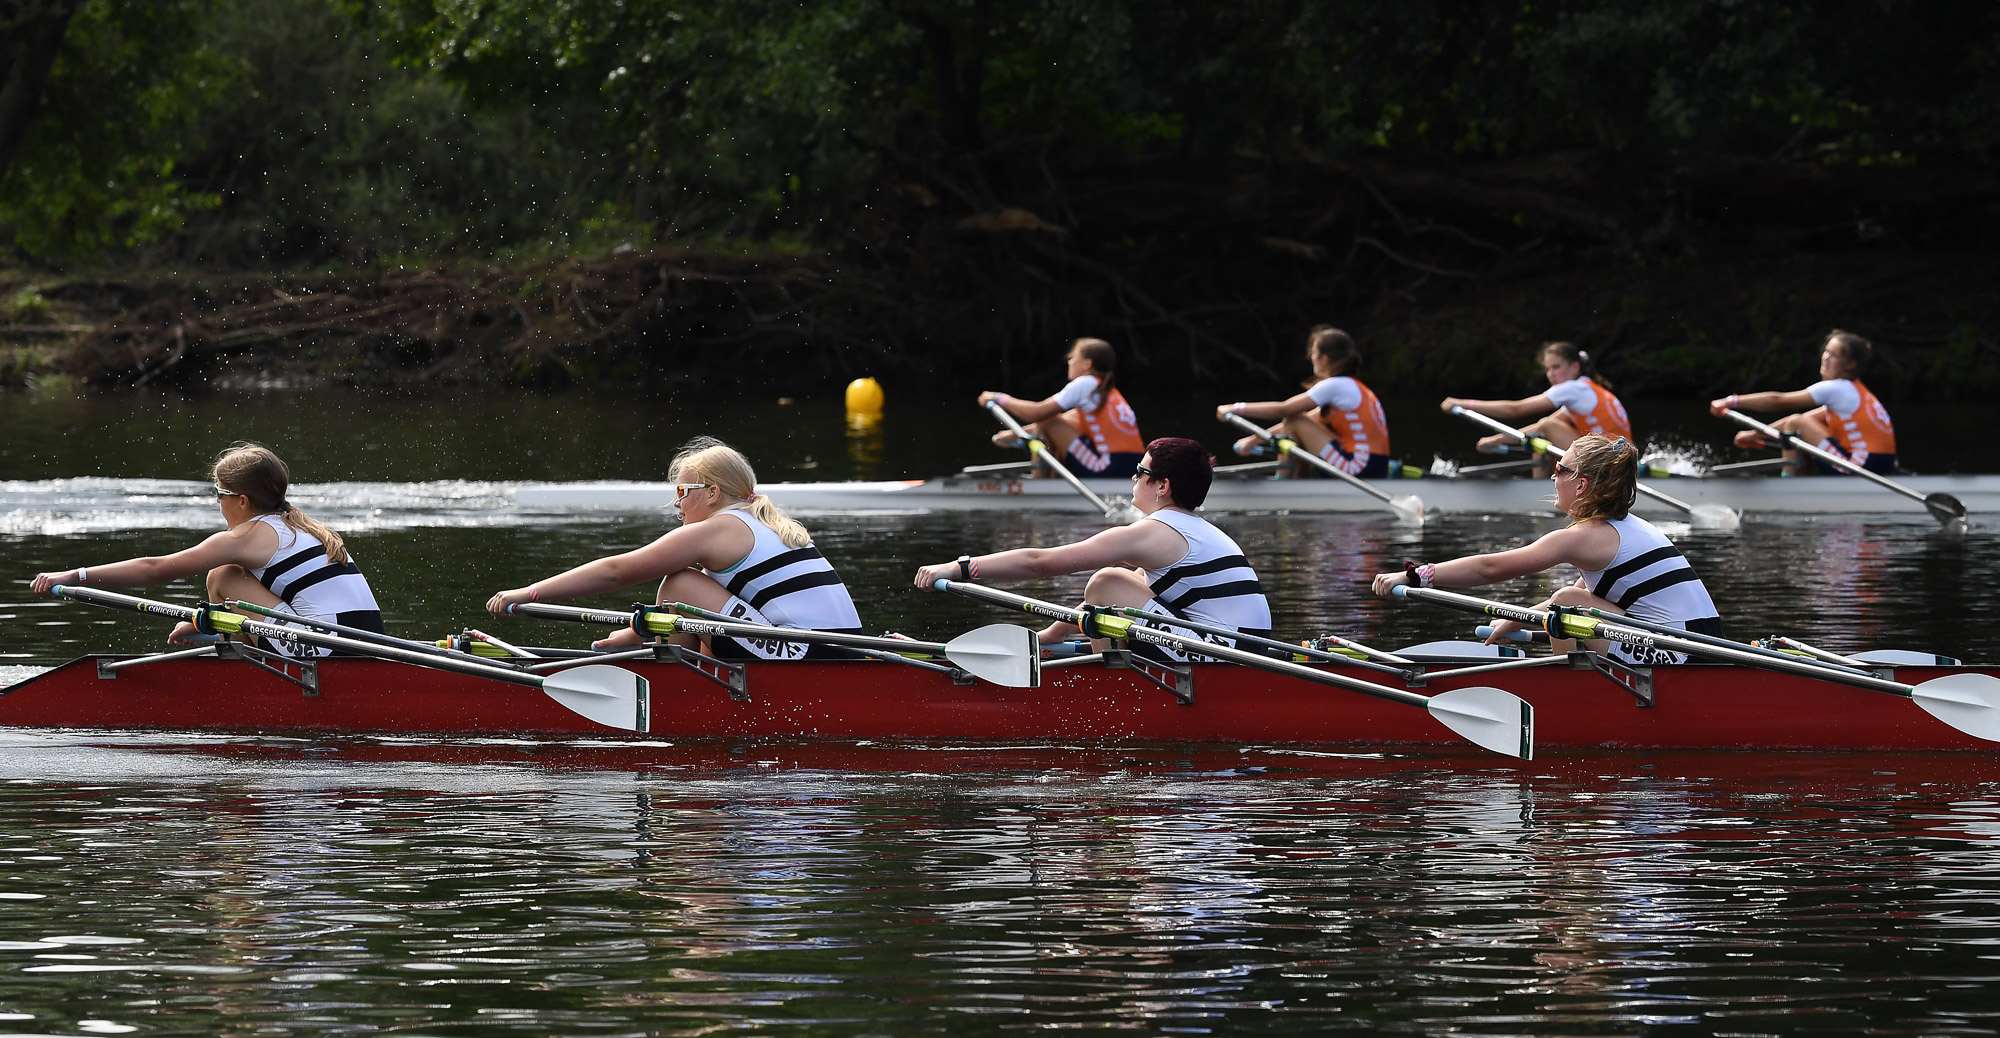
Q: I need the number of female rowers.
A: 8